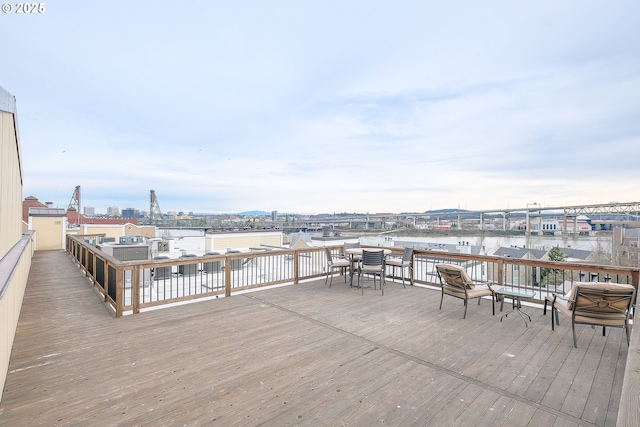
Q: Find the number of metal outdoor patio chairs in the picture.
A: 6